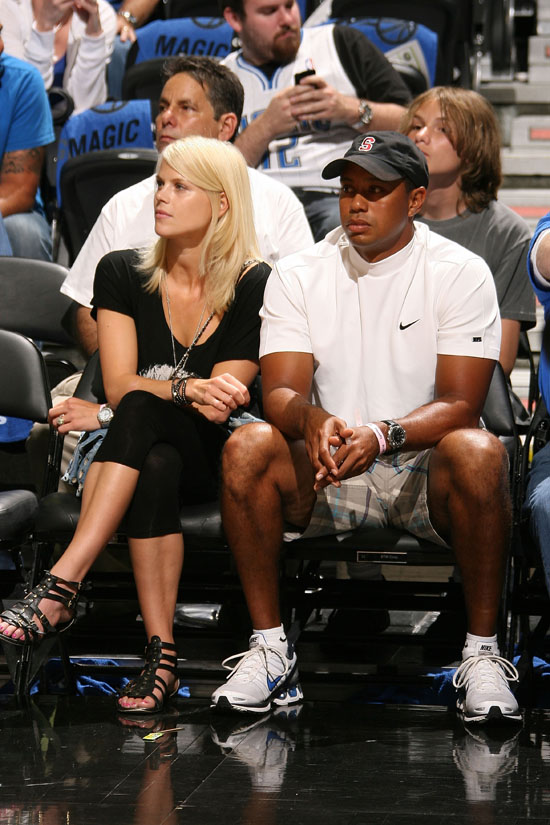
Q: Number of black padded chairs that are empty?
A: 2